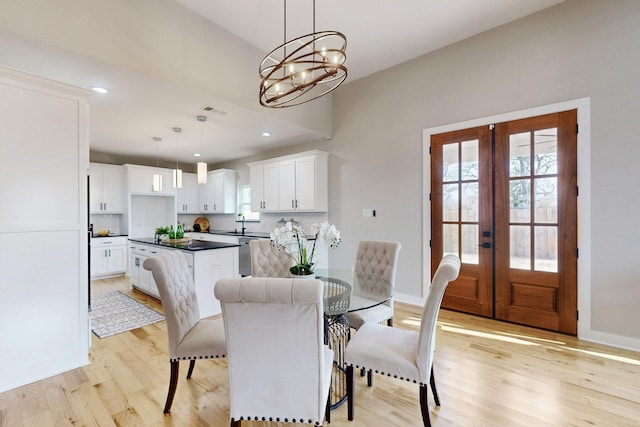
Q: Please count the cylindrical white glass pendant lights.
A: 3